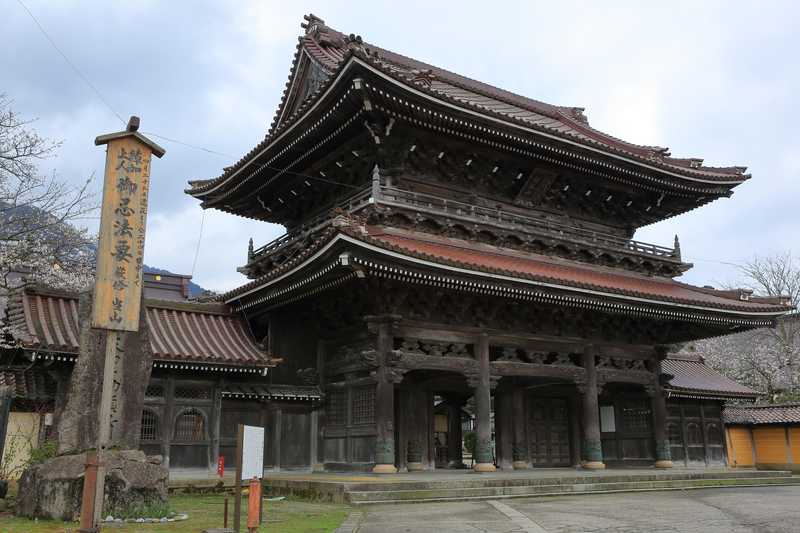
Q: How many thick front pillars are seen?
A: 4